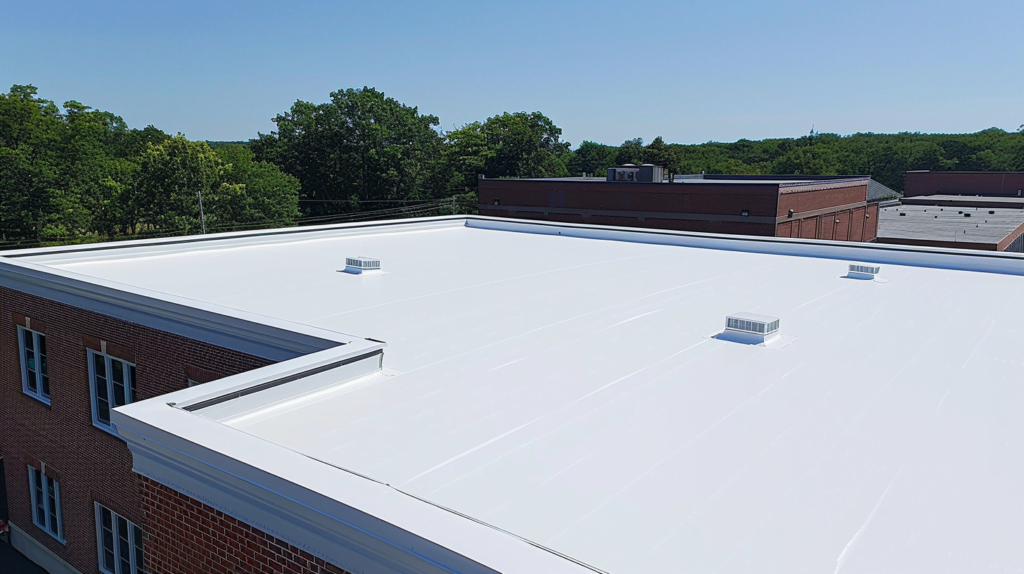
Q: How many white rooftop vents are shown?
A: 3